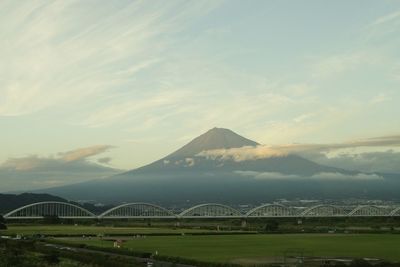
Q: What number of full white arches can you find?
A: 6